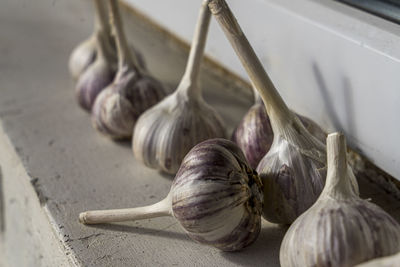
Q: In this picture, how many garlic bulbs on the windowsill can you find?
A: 8